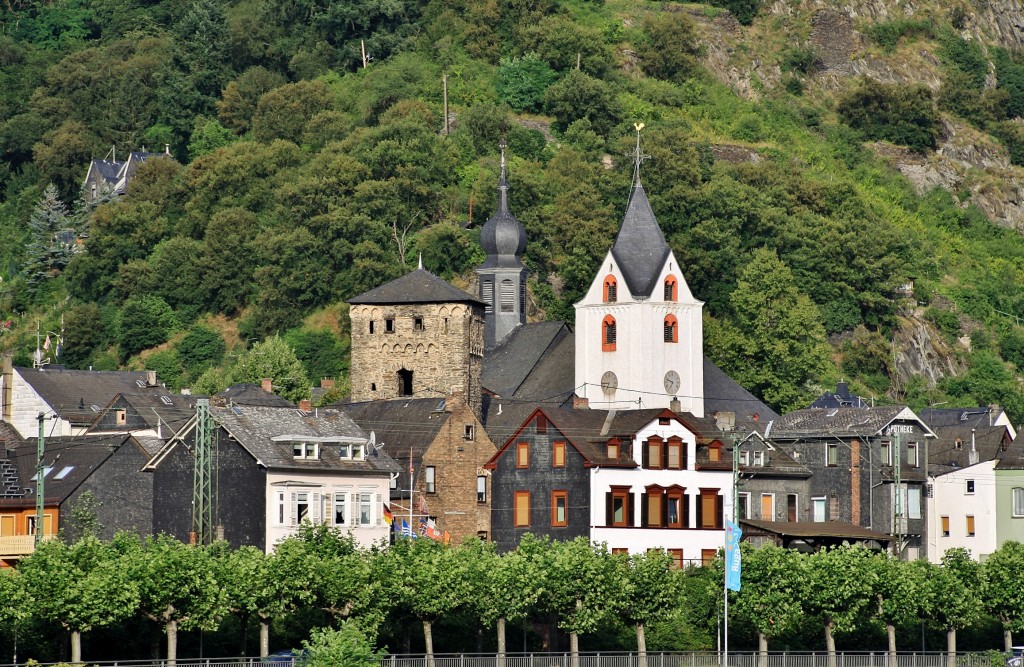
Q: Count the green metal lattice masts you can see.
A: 4